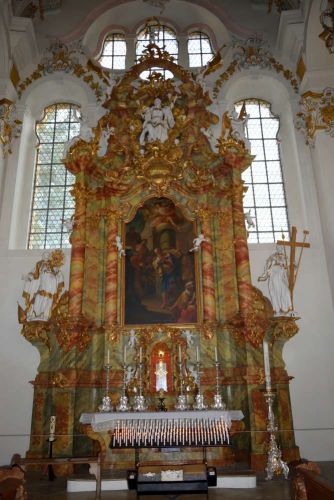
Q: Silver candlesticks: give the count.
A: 7